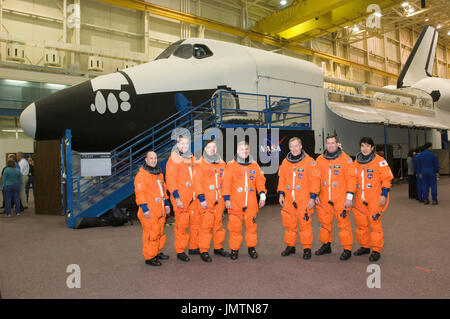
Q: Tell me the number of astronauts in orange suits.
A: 7